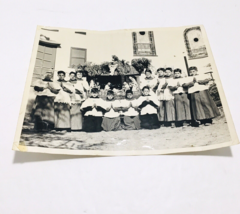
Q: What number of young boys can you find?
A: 13